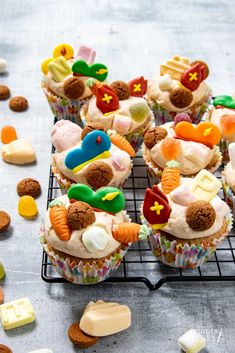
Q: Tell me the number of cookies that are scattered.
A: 6